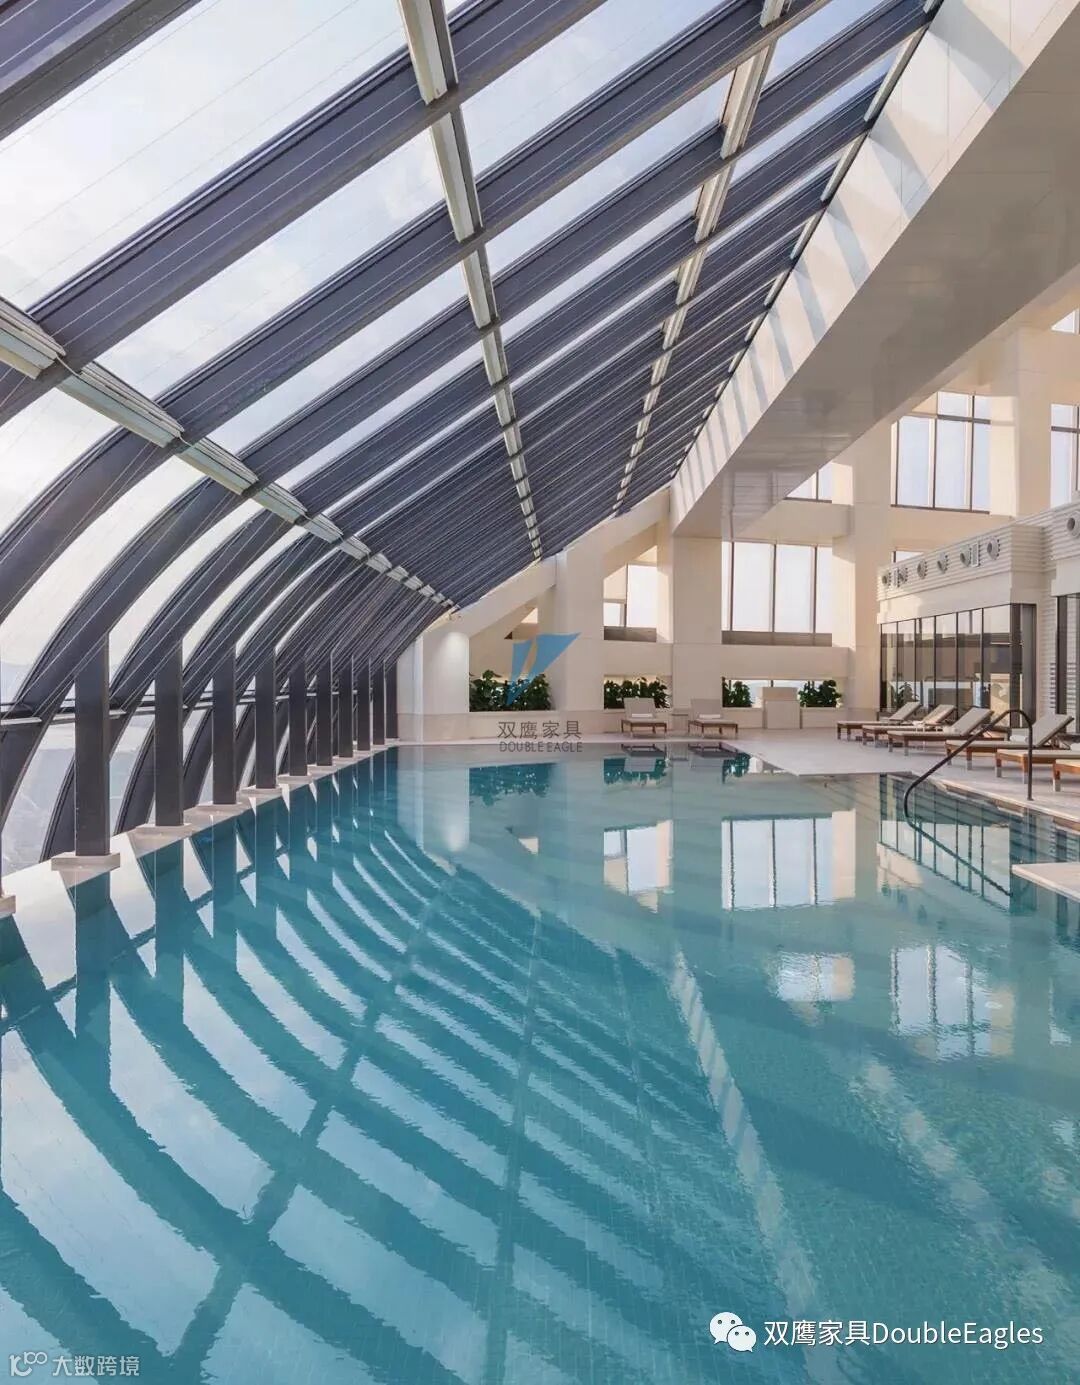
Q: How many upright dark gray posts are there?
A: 10